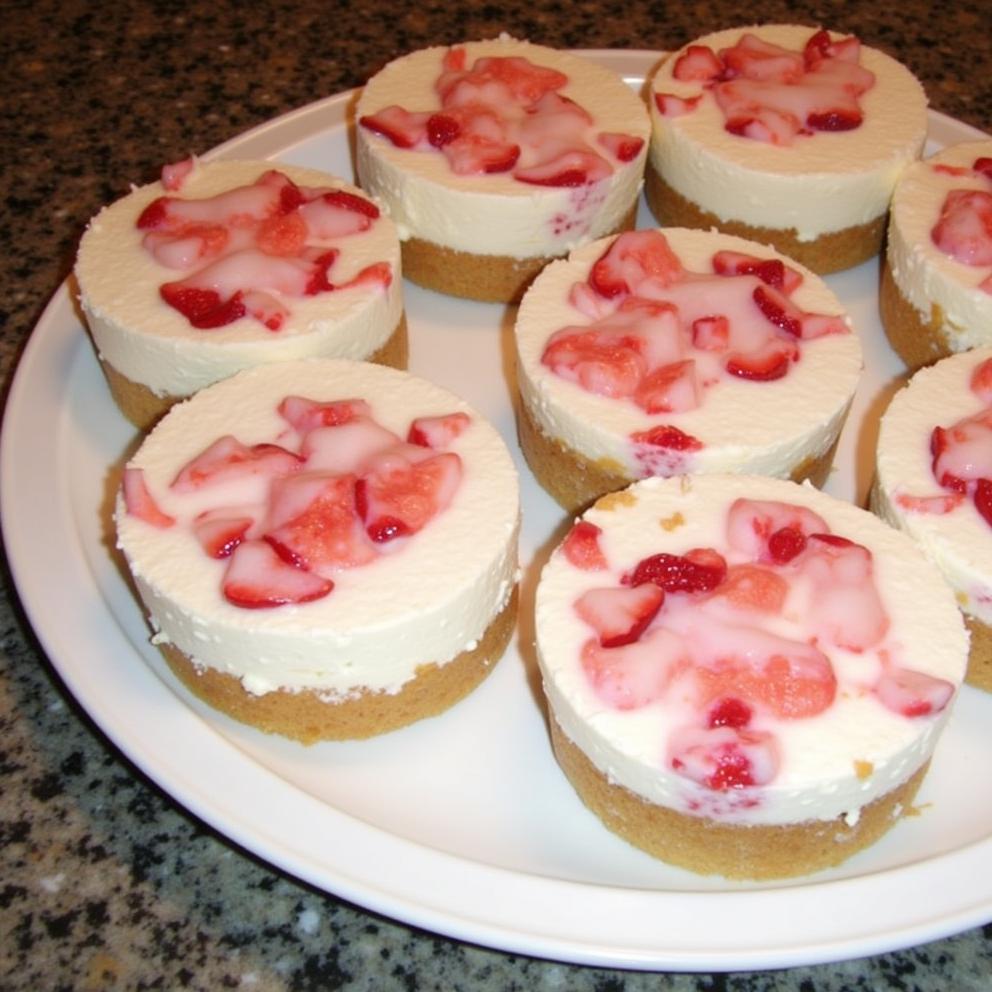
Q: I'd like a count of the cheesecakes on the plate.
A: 8